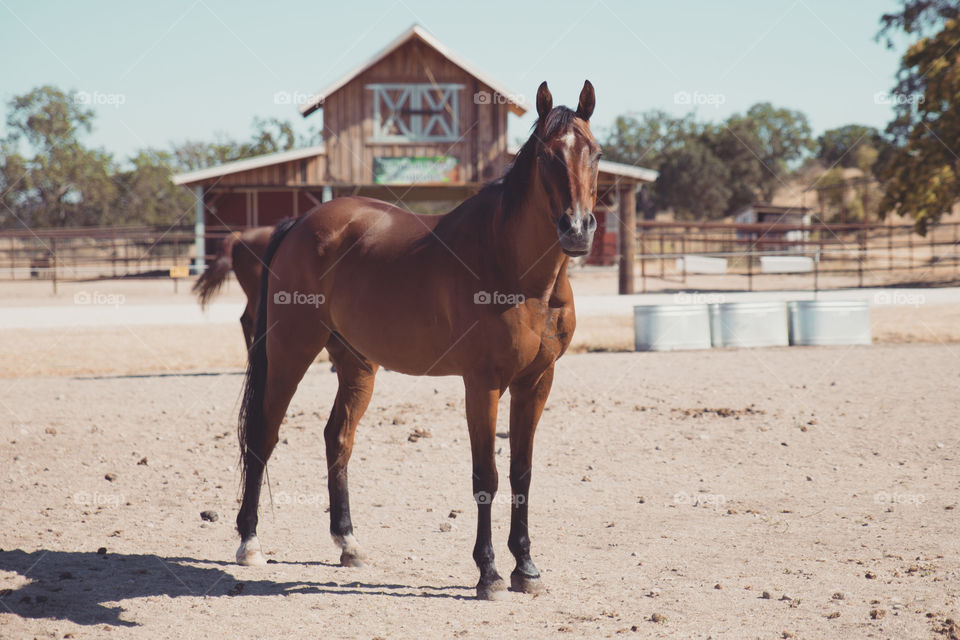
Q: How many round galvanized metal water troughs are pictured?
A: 3